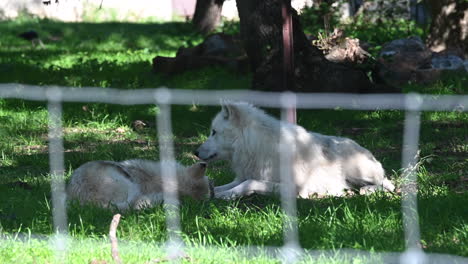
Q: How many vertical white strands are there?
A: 4